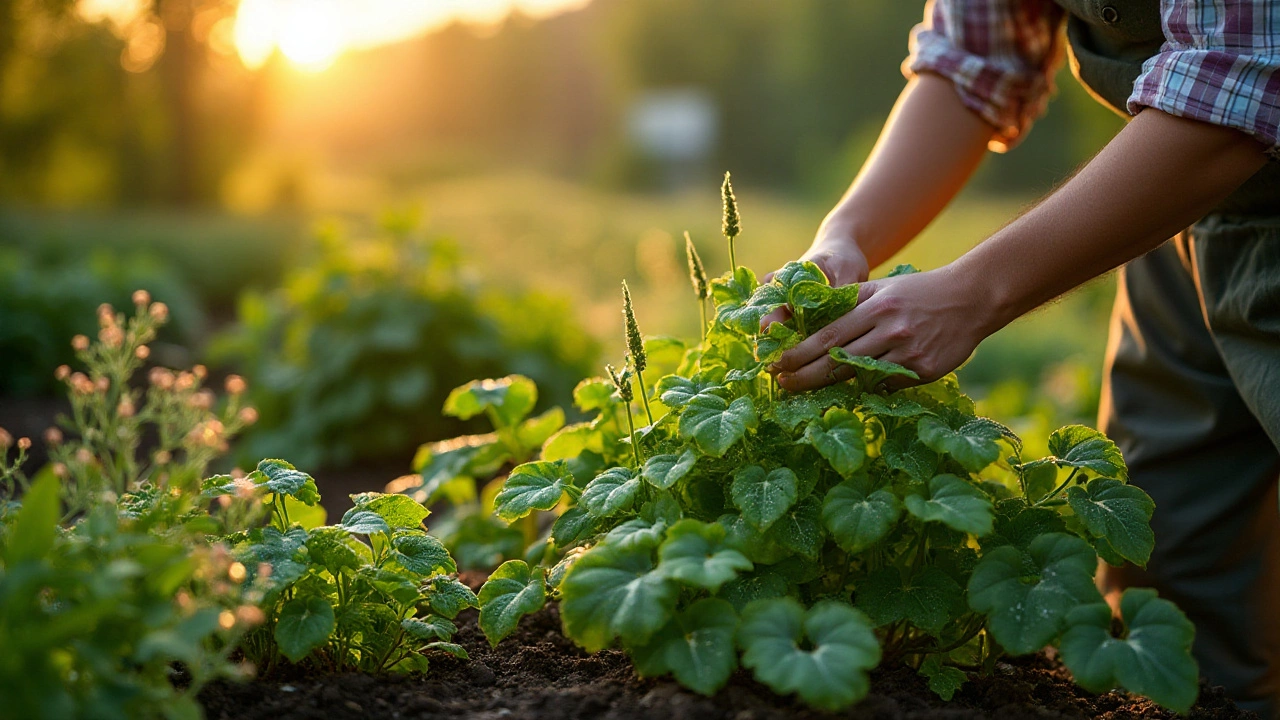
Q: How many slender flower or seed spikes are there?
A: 4